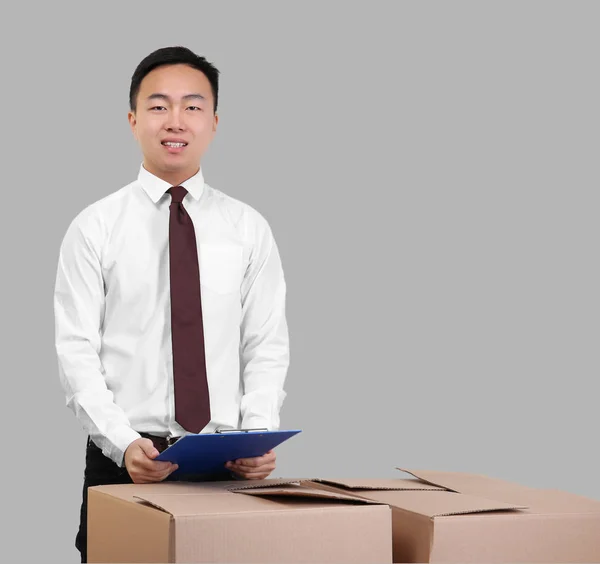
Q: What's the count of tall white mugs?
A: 0